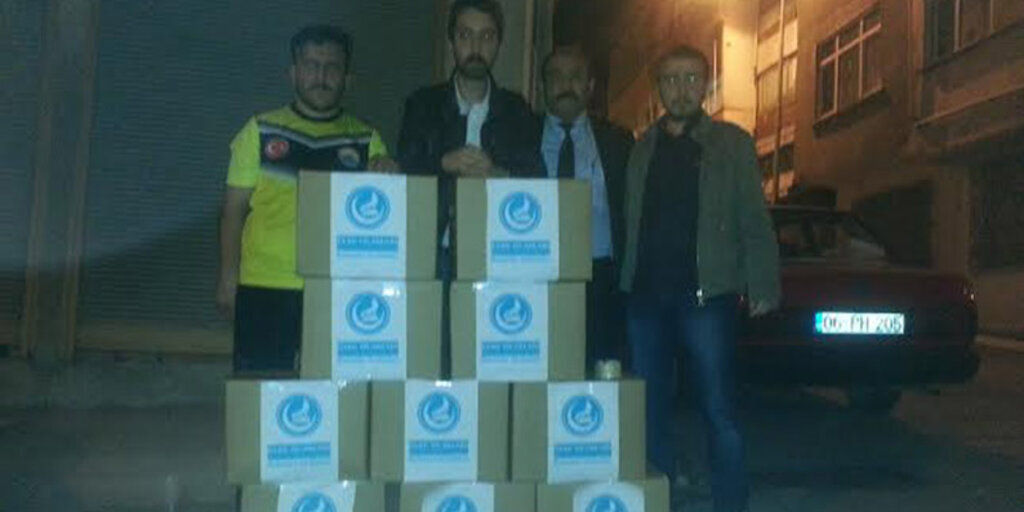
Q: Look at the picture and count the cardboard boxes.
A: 10